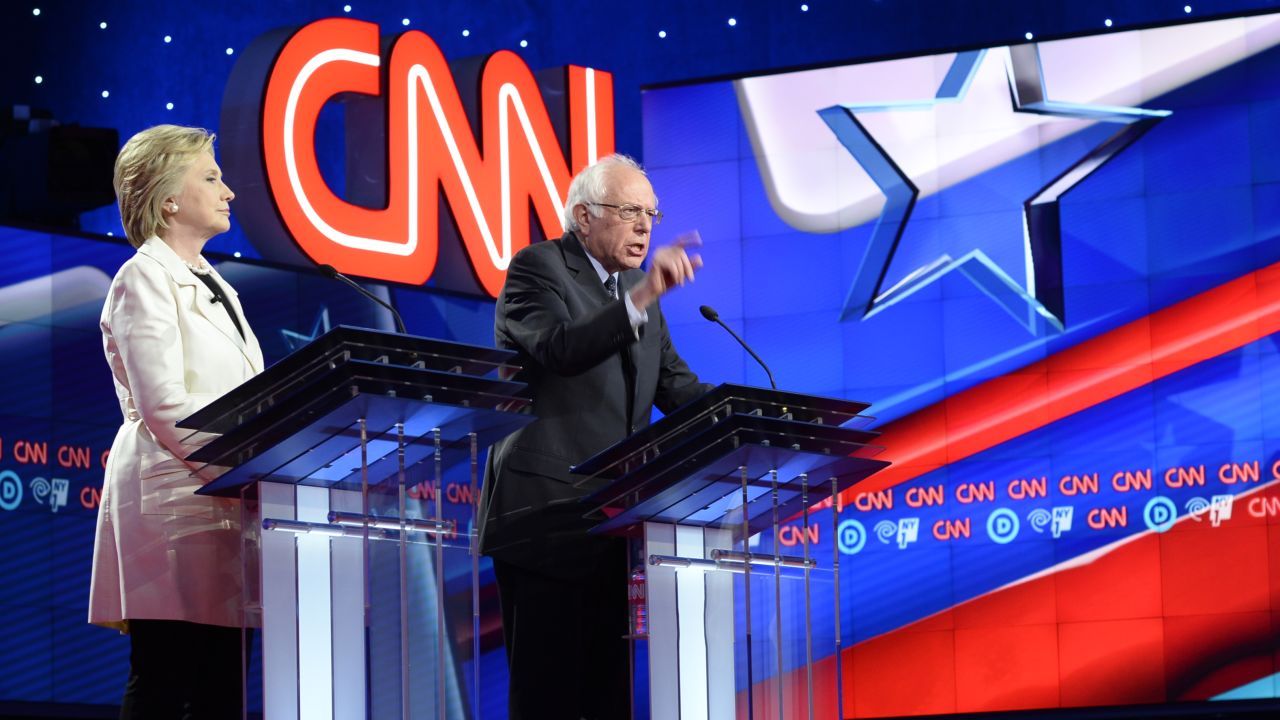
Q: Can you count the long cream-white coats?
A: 1